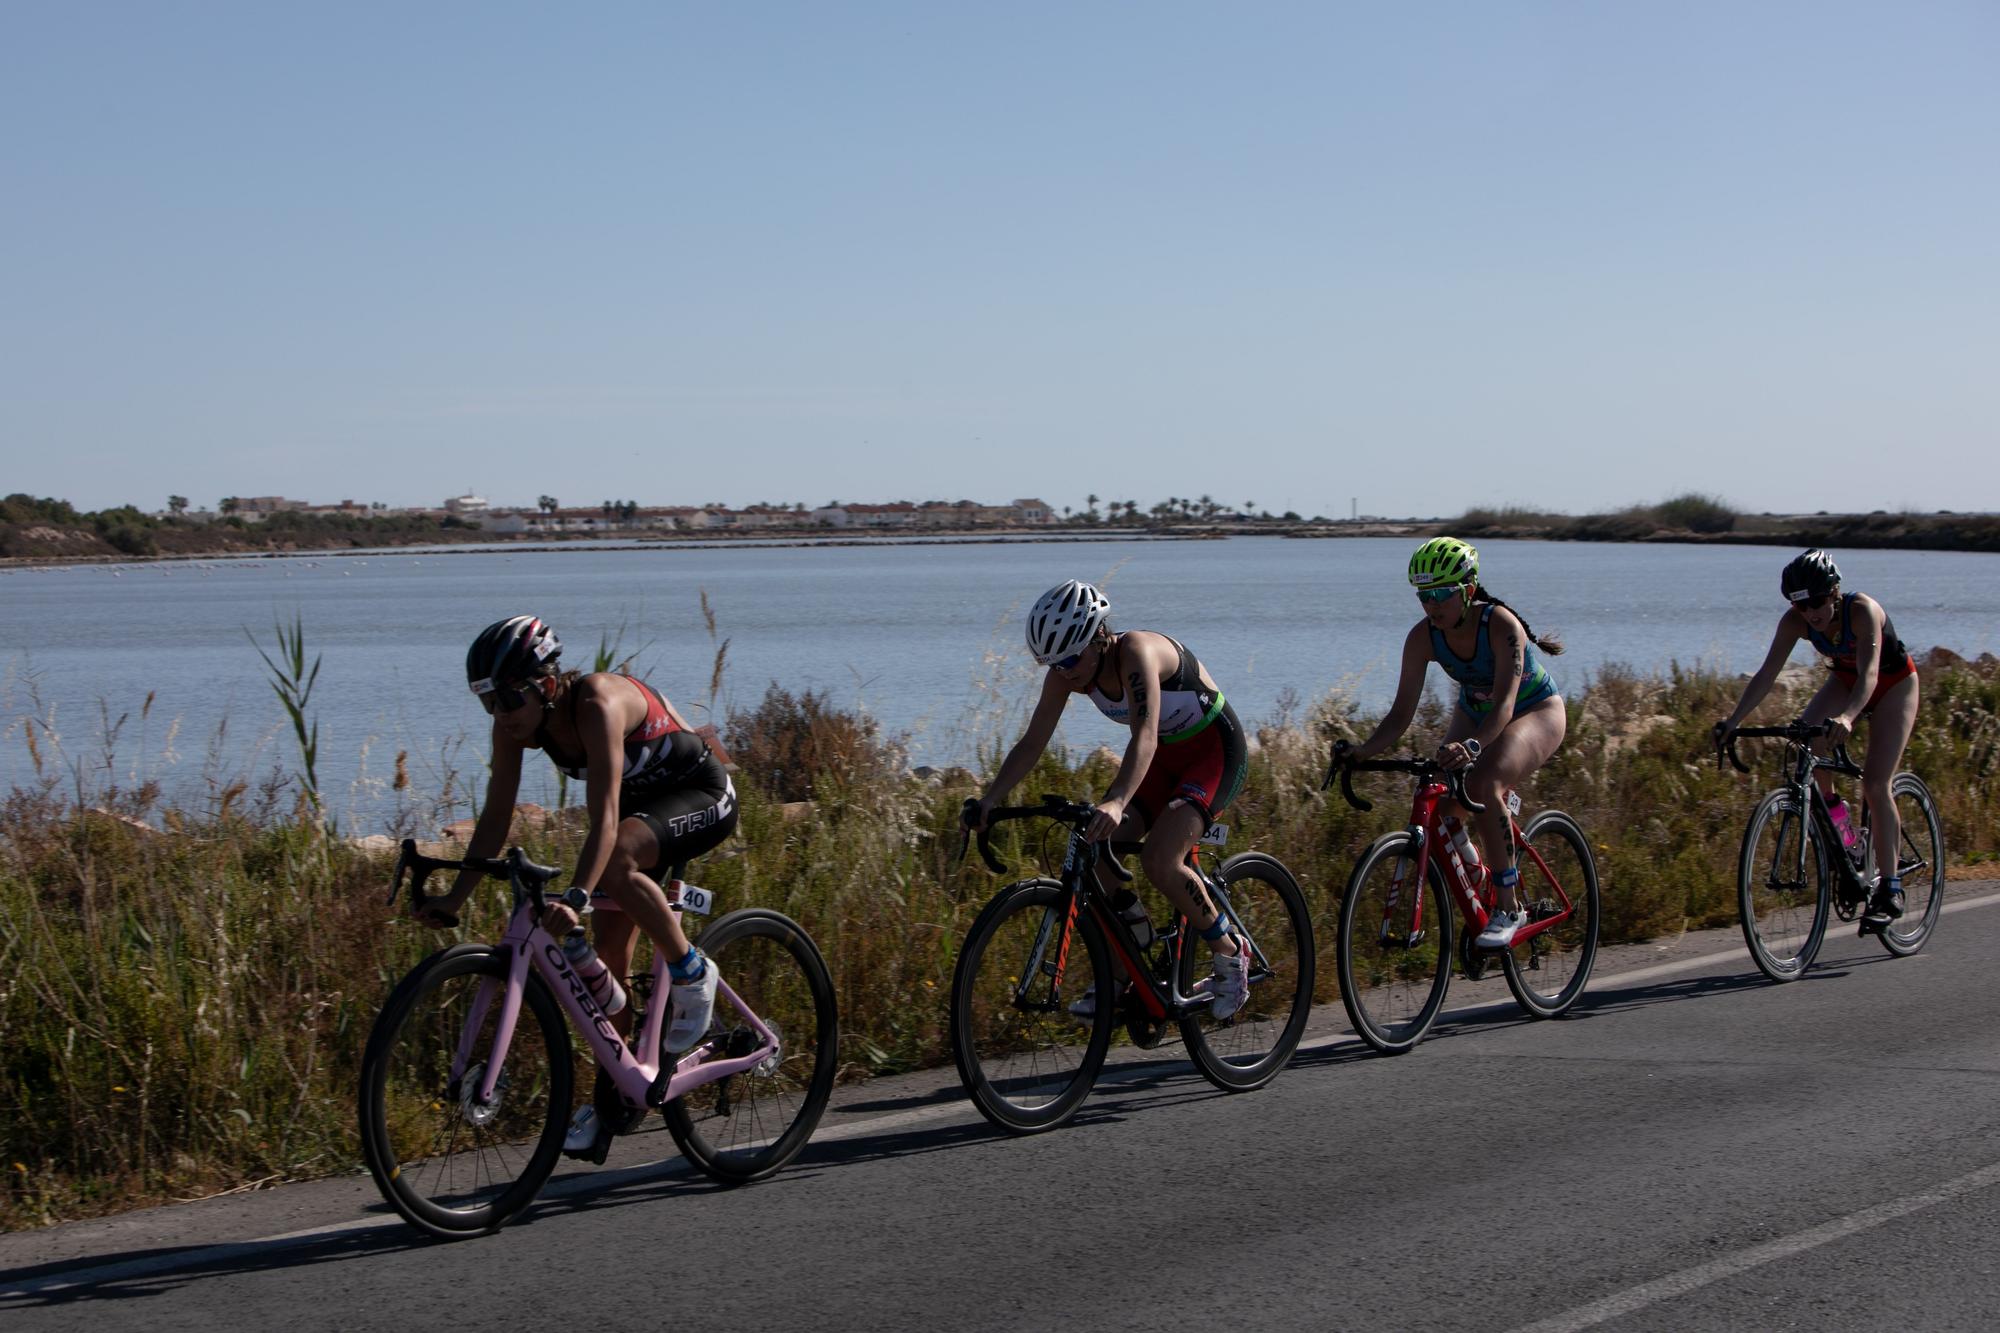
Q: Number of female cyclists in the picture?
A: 4